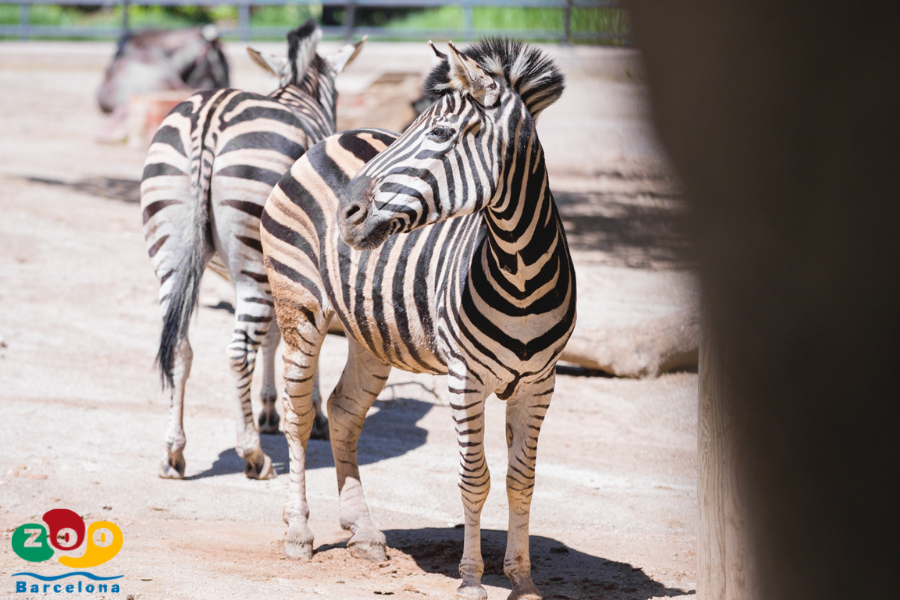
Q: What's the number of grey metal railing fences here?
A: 1